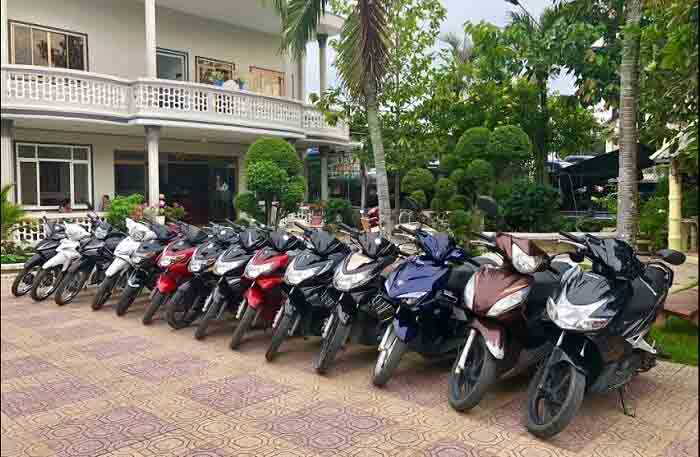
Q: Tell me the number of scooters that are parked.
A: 14